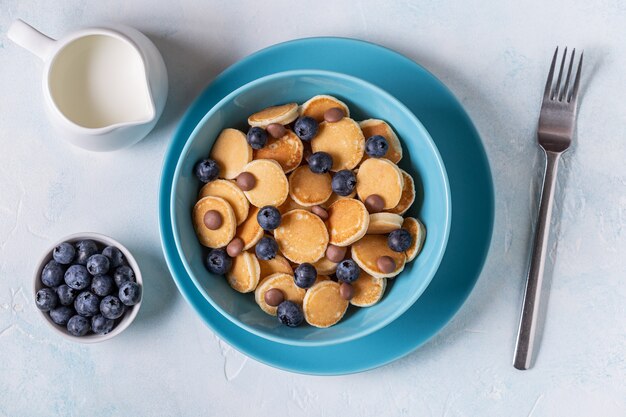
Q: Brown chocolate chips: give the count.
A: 11